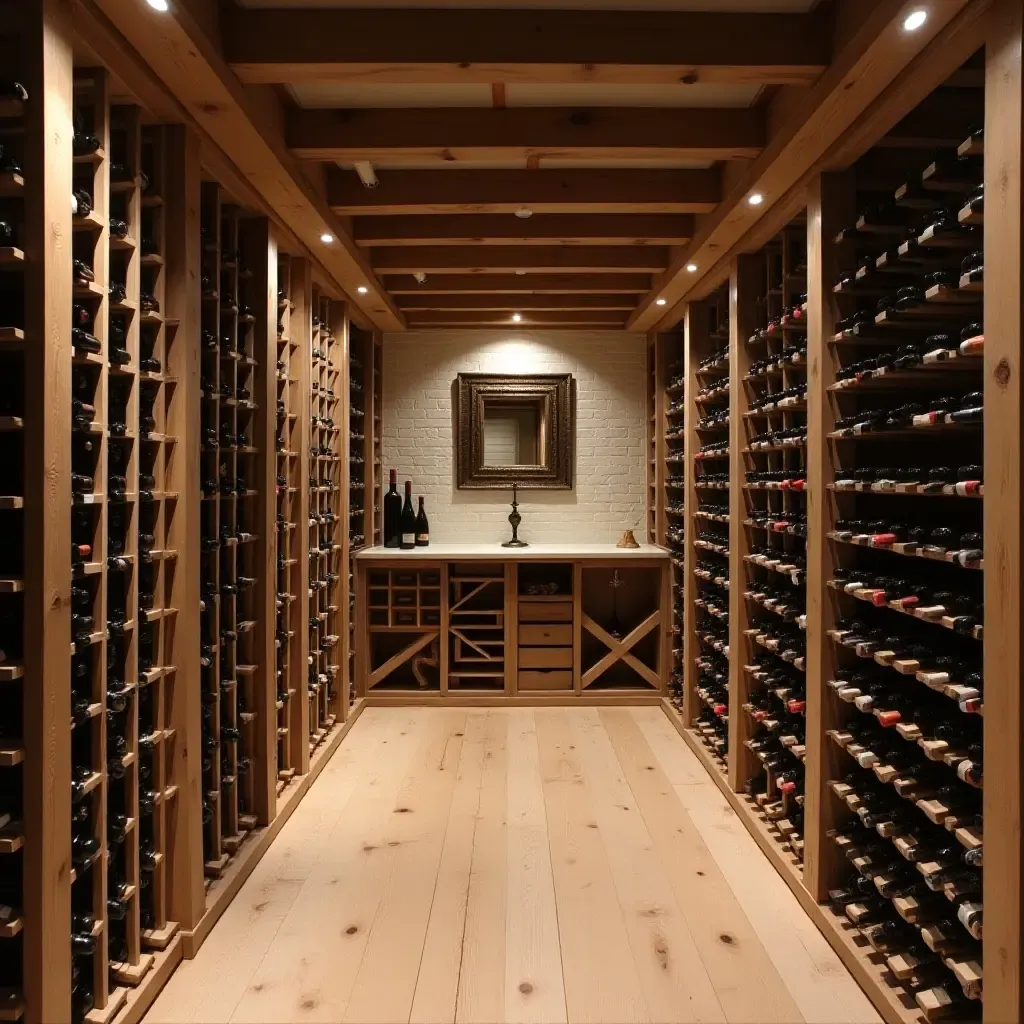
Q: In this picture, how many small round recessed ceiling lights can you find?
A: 8